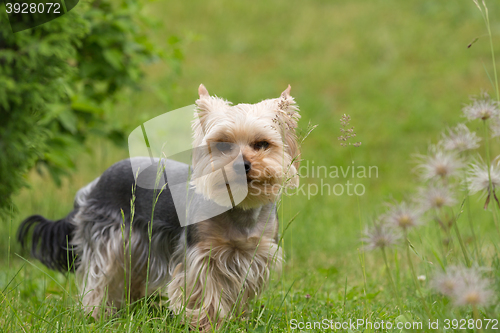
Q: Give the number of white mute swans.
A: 0